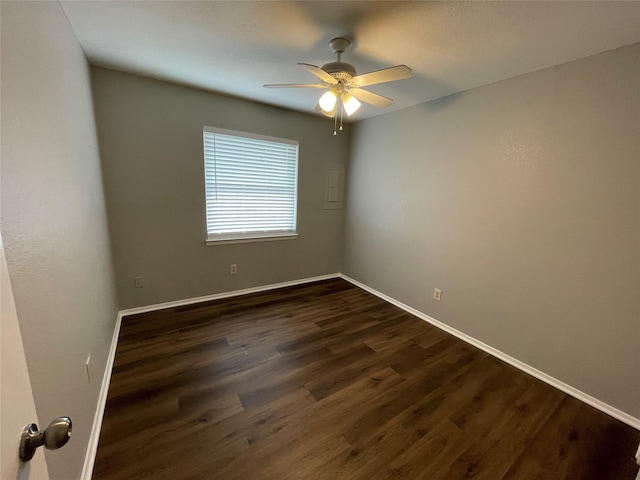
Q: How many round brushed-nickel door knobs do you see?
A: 1